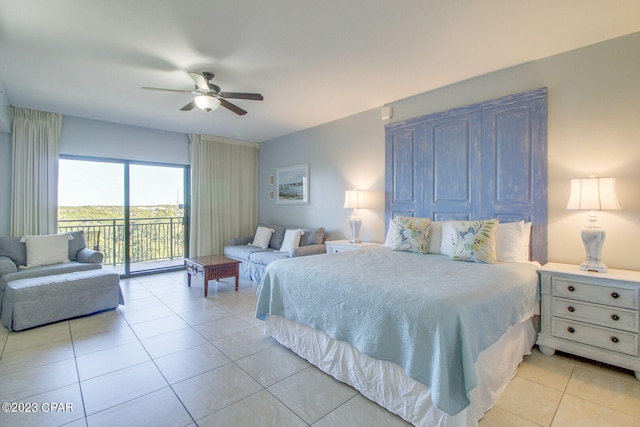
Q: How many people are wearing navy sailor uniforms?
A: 0